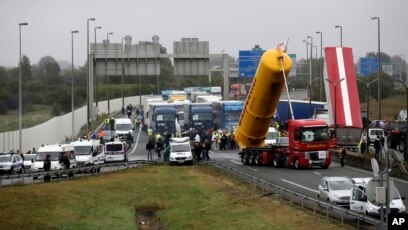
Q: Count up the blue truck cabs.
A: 3